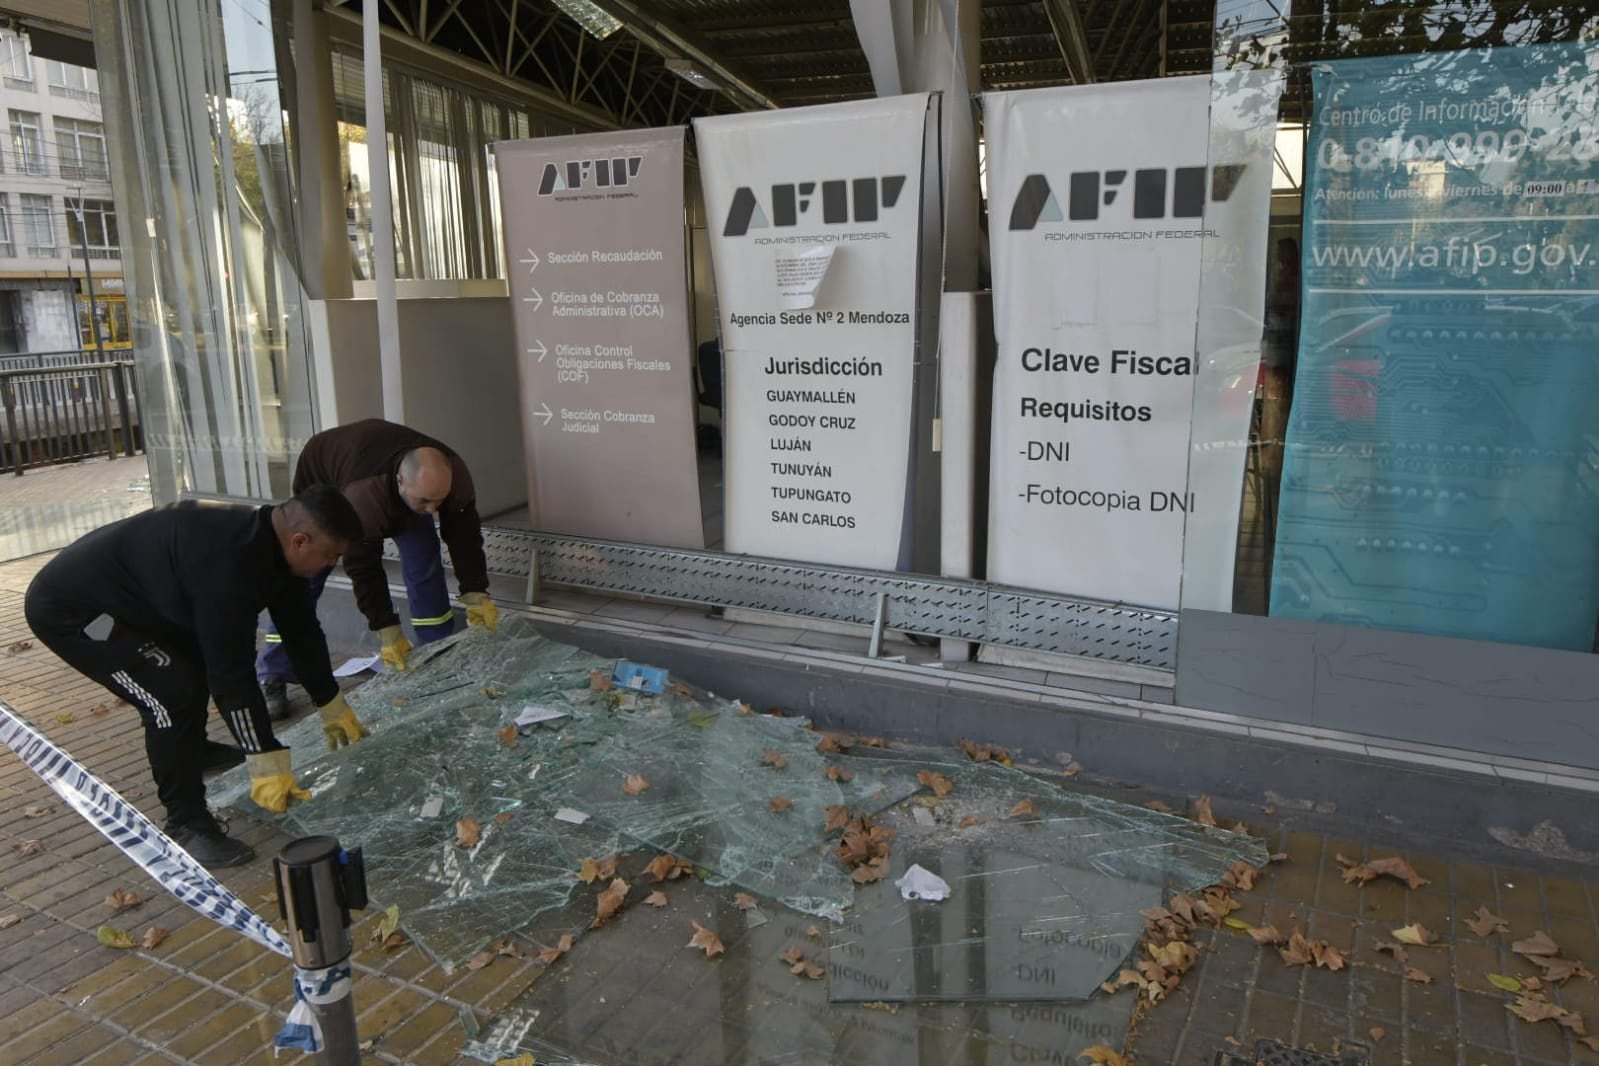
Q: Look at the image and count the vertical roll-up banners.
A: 4